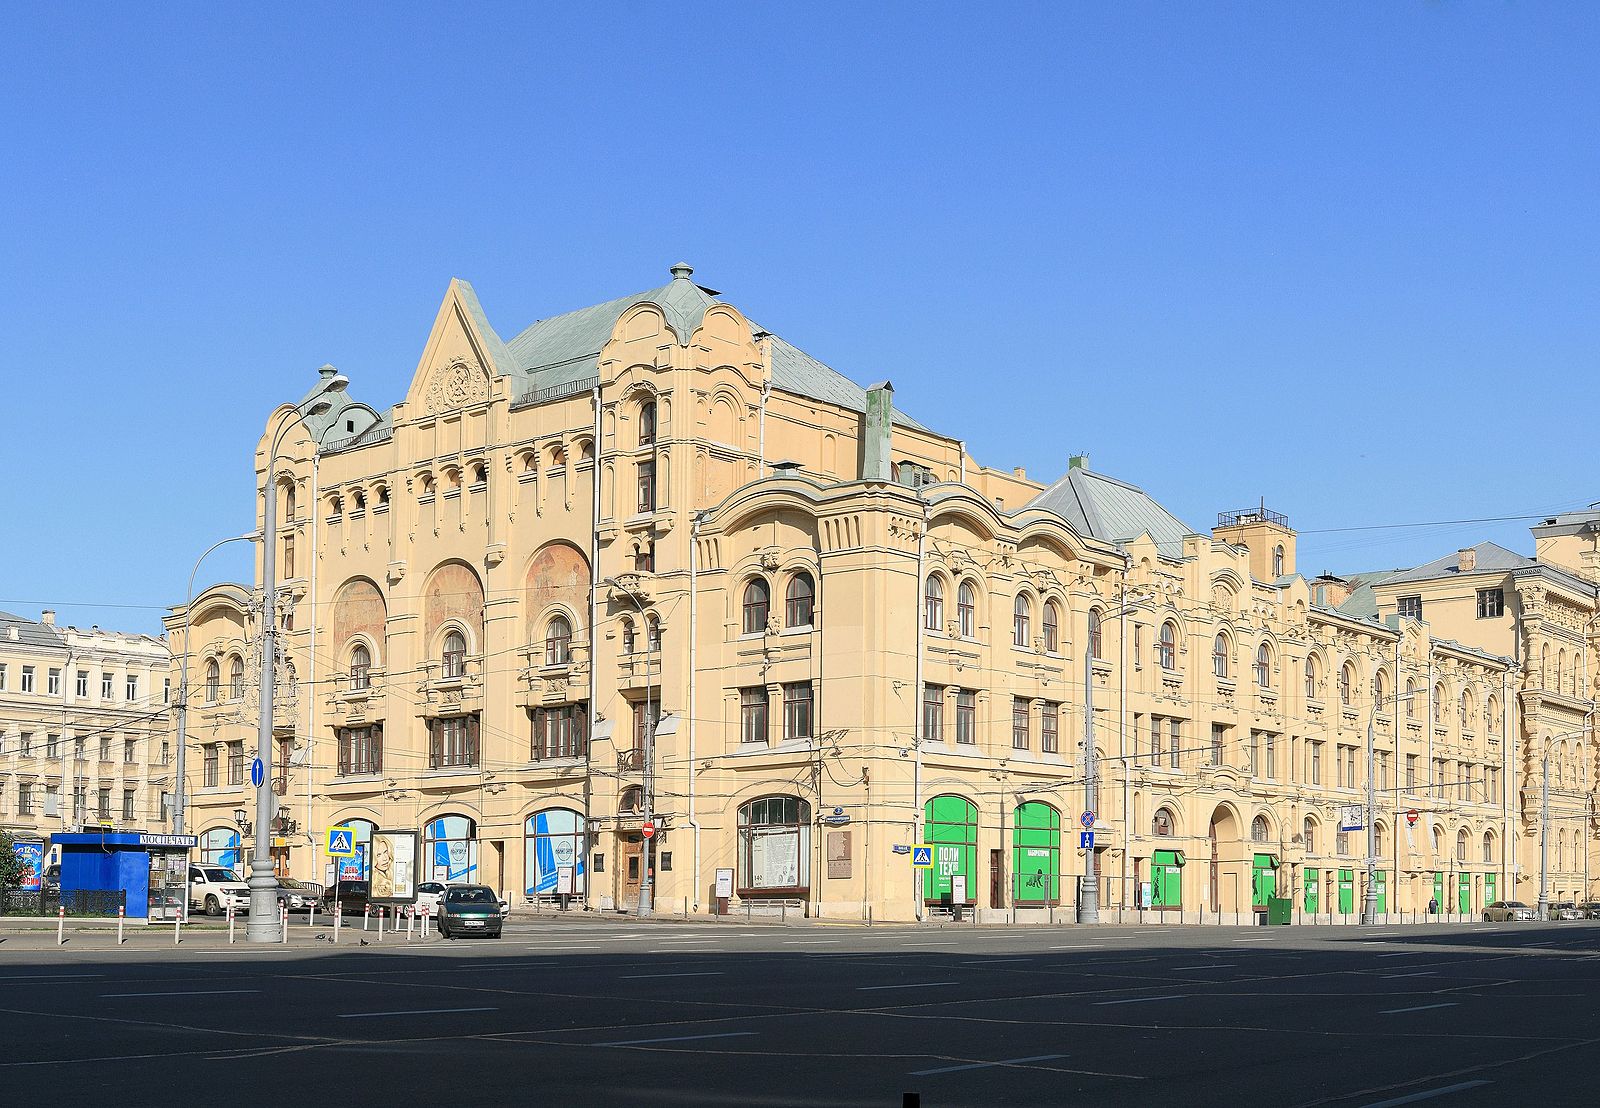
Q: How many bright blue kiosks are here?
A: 1